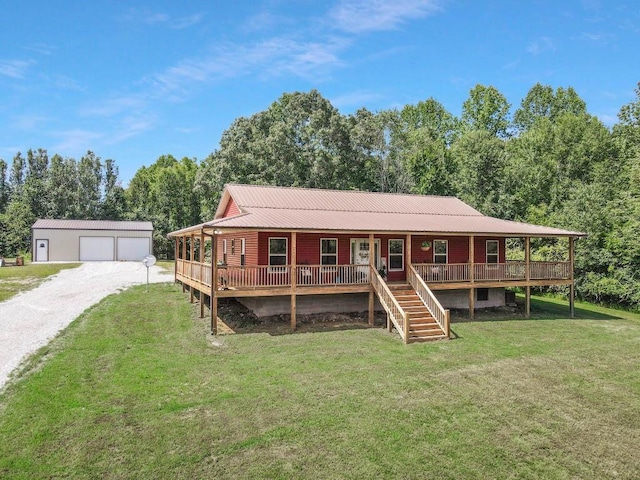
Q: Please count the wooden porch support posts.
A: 11